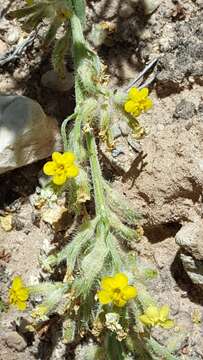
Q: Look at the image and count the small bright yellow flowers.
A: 5